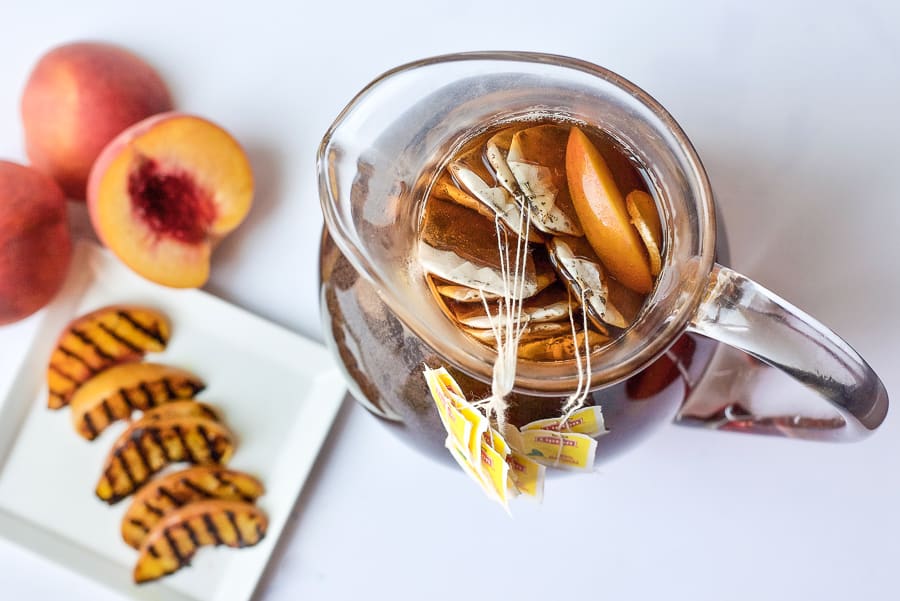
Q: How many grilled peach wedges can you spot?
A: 6